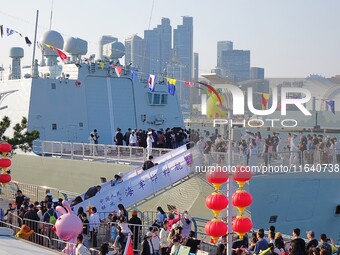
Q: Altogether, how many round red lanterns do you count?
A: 9